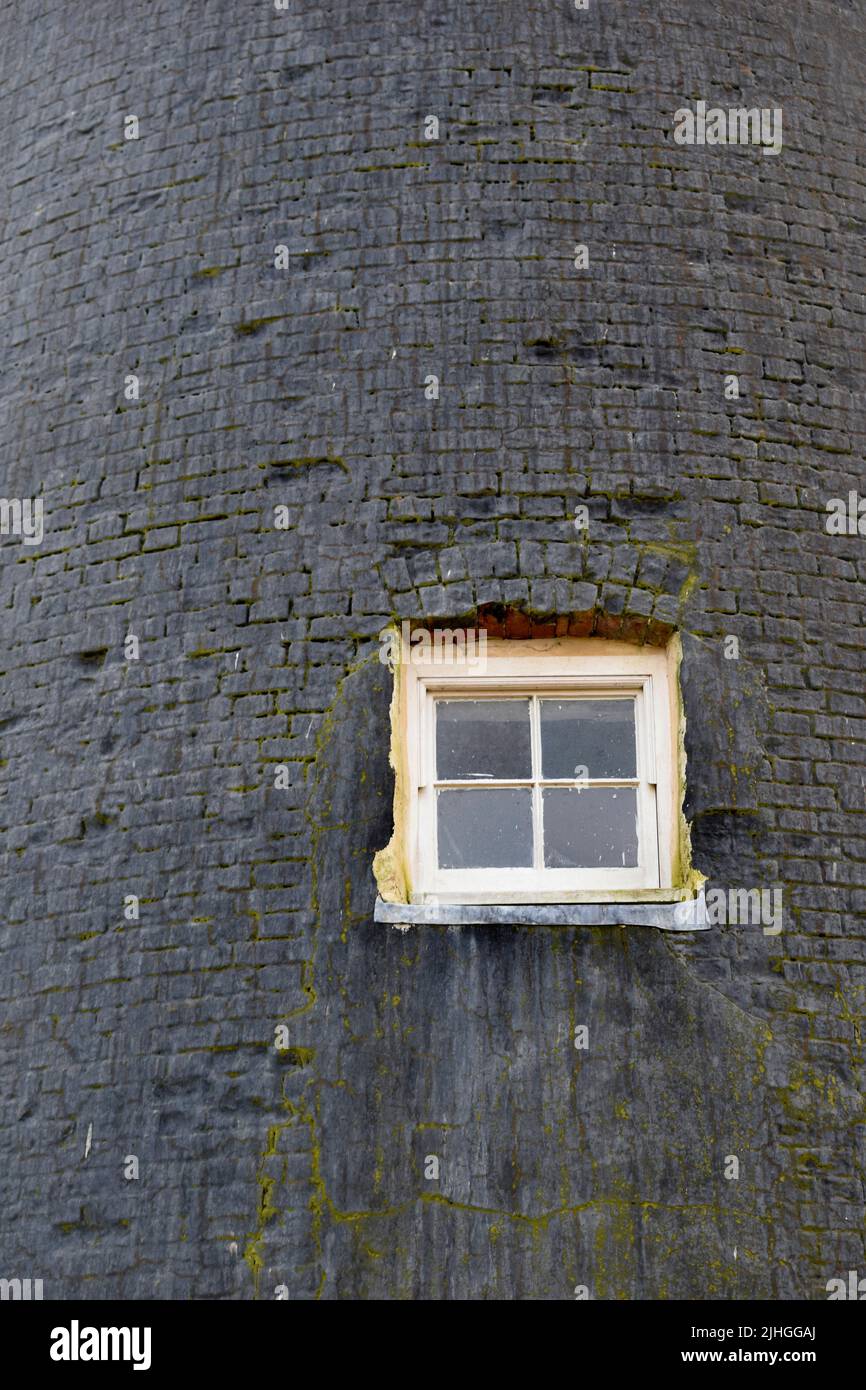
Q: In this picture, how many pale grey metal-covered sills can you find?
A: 1